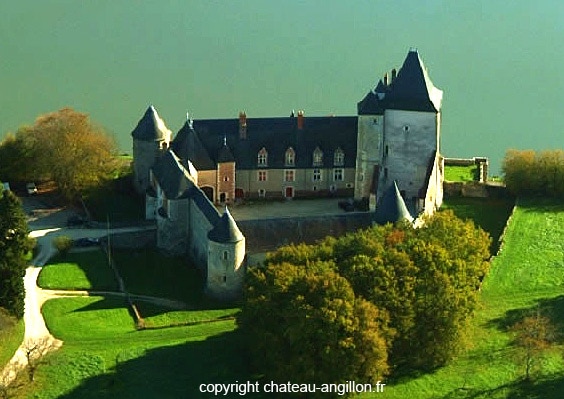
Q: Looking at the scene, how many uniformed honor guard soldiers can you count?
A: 0